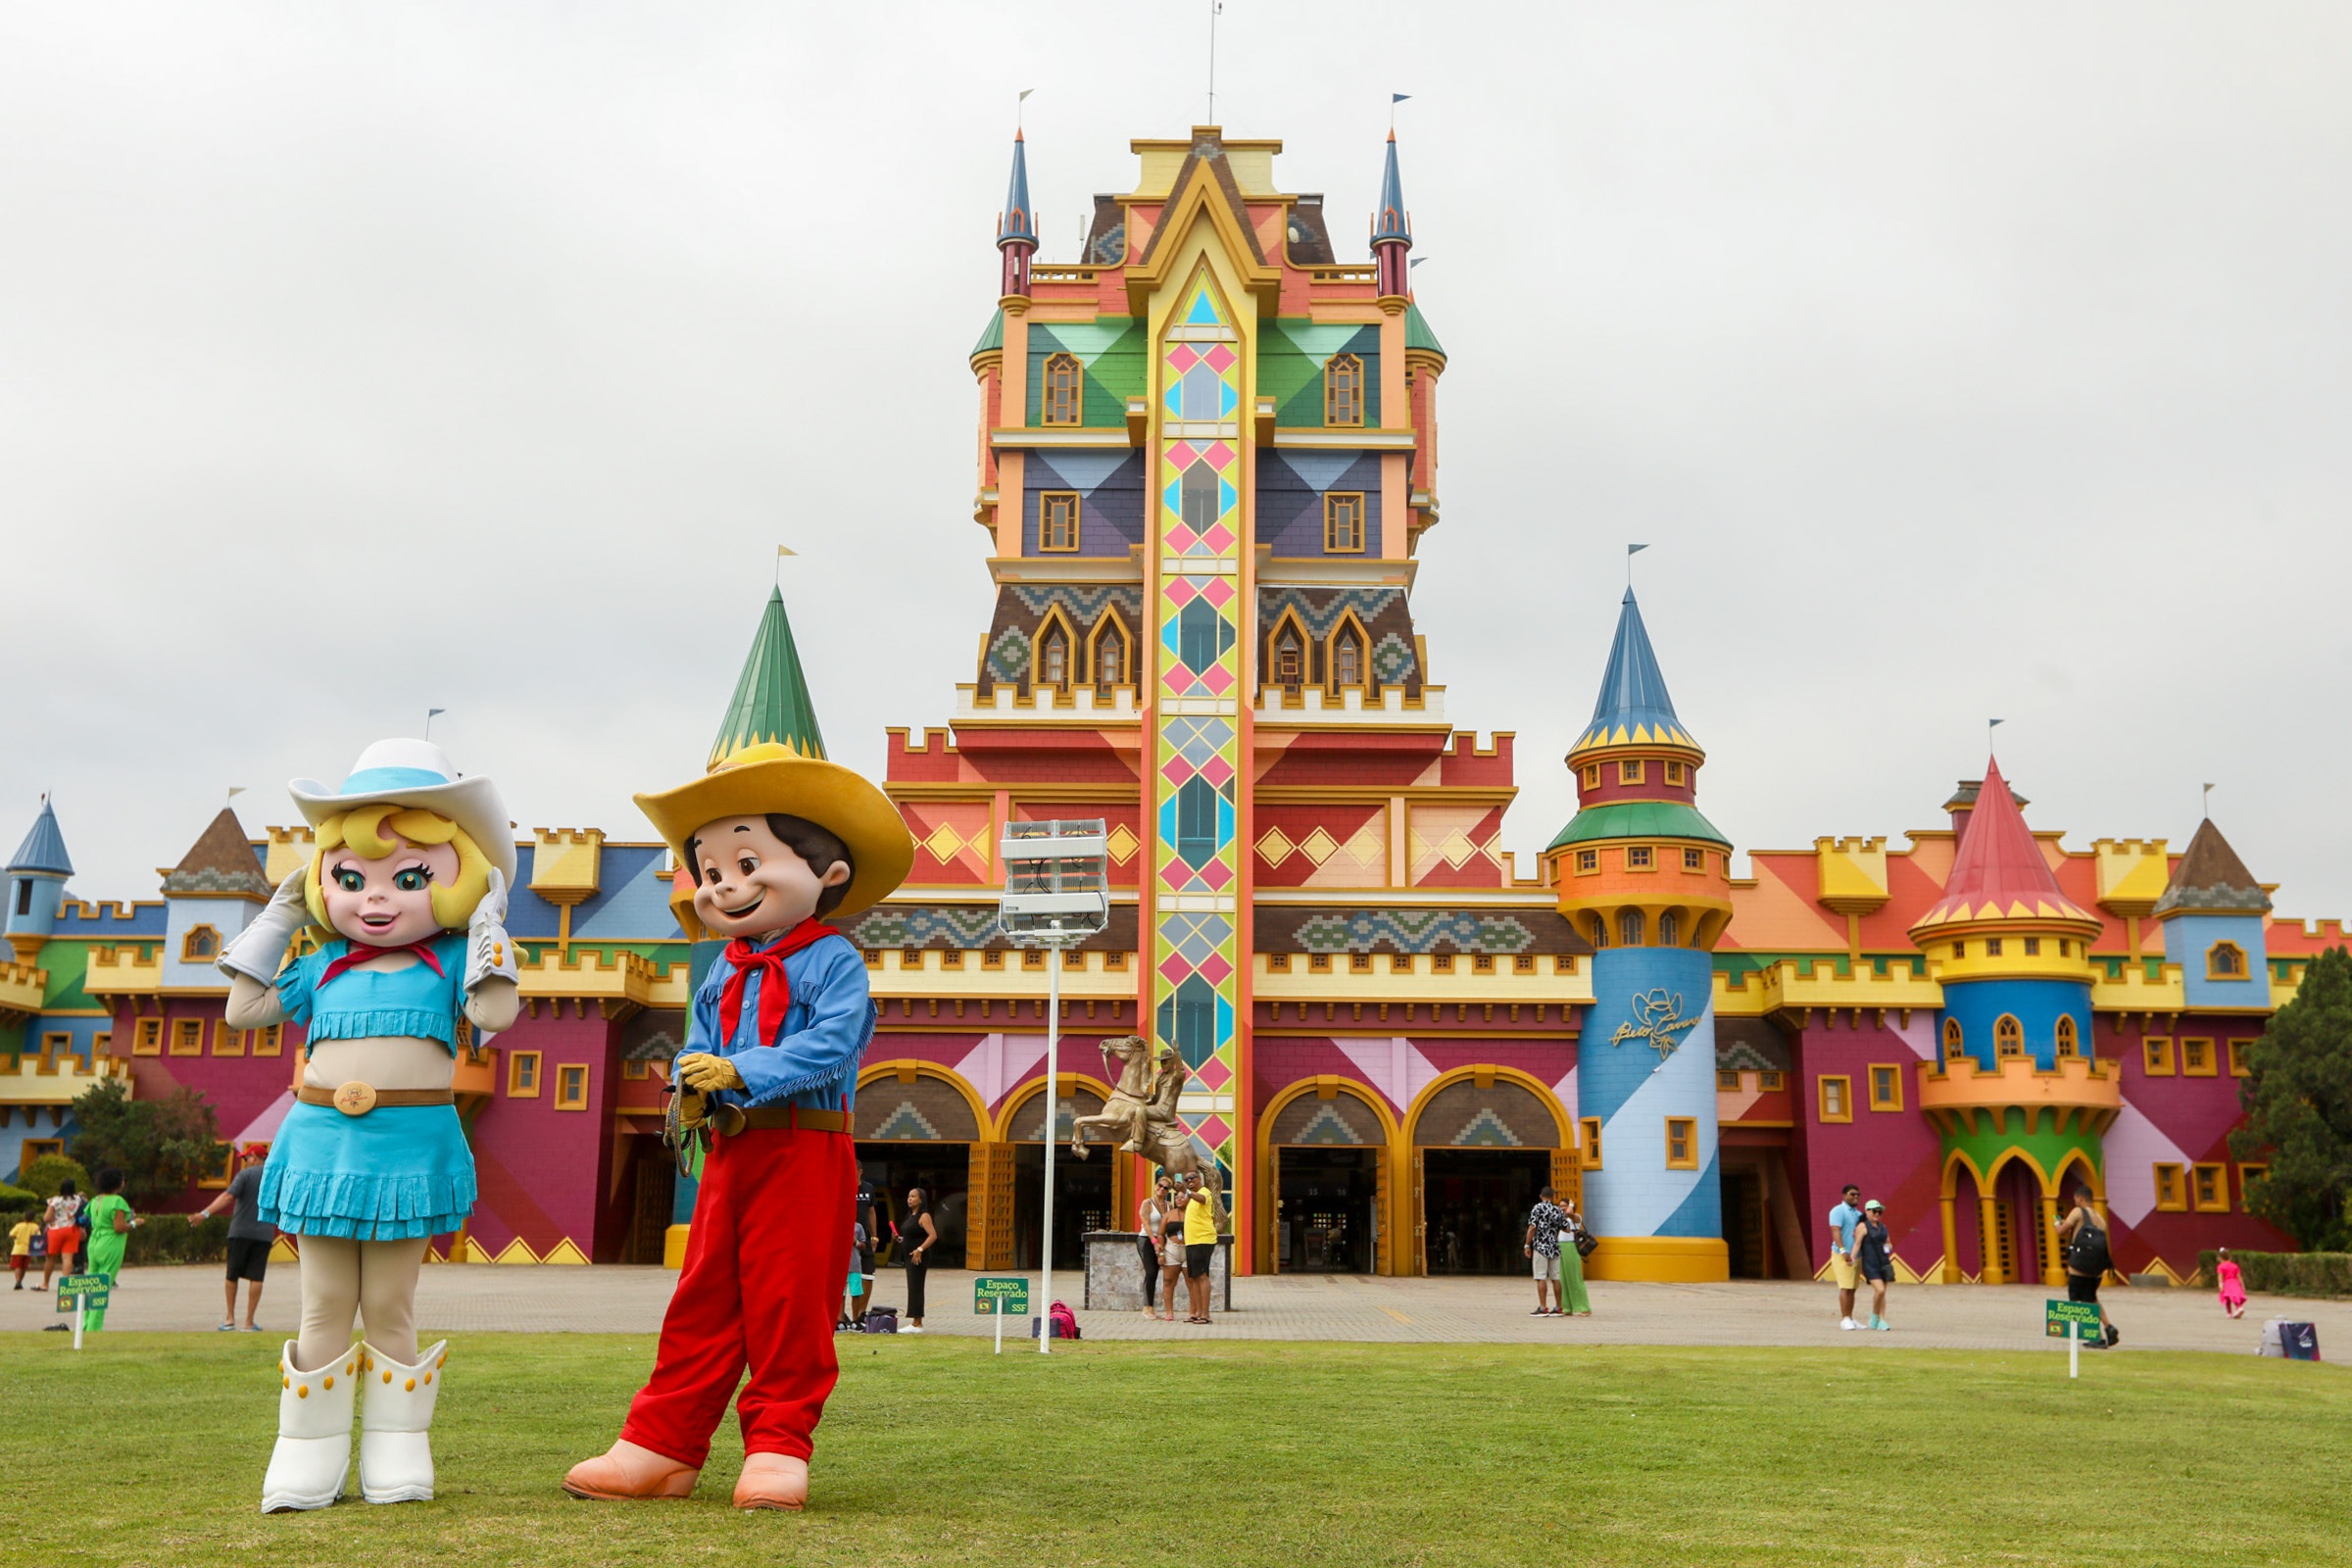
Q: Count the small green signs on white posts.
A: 3